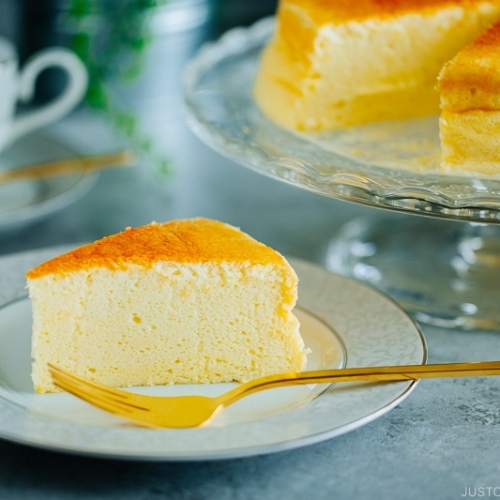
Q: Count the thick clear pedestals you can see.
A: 1